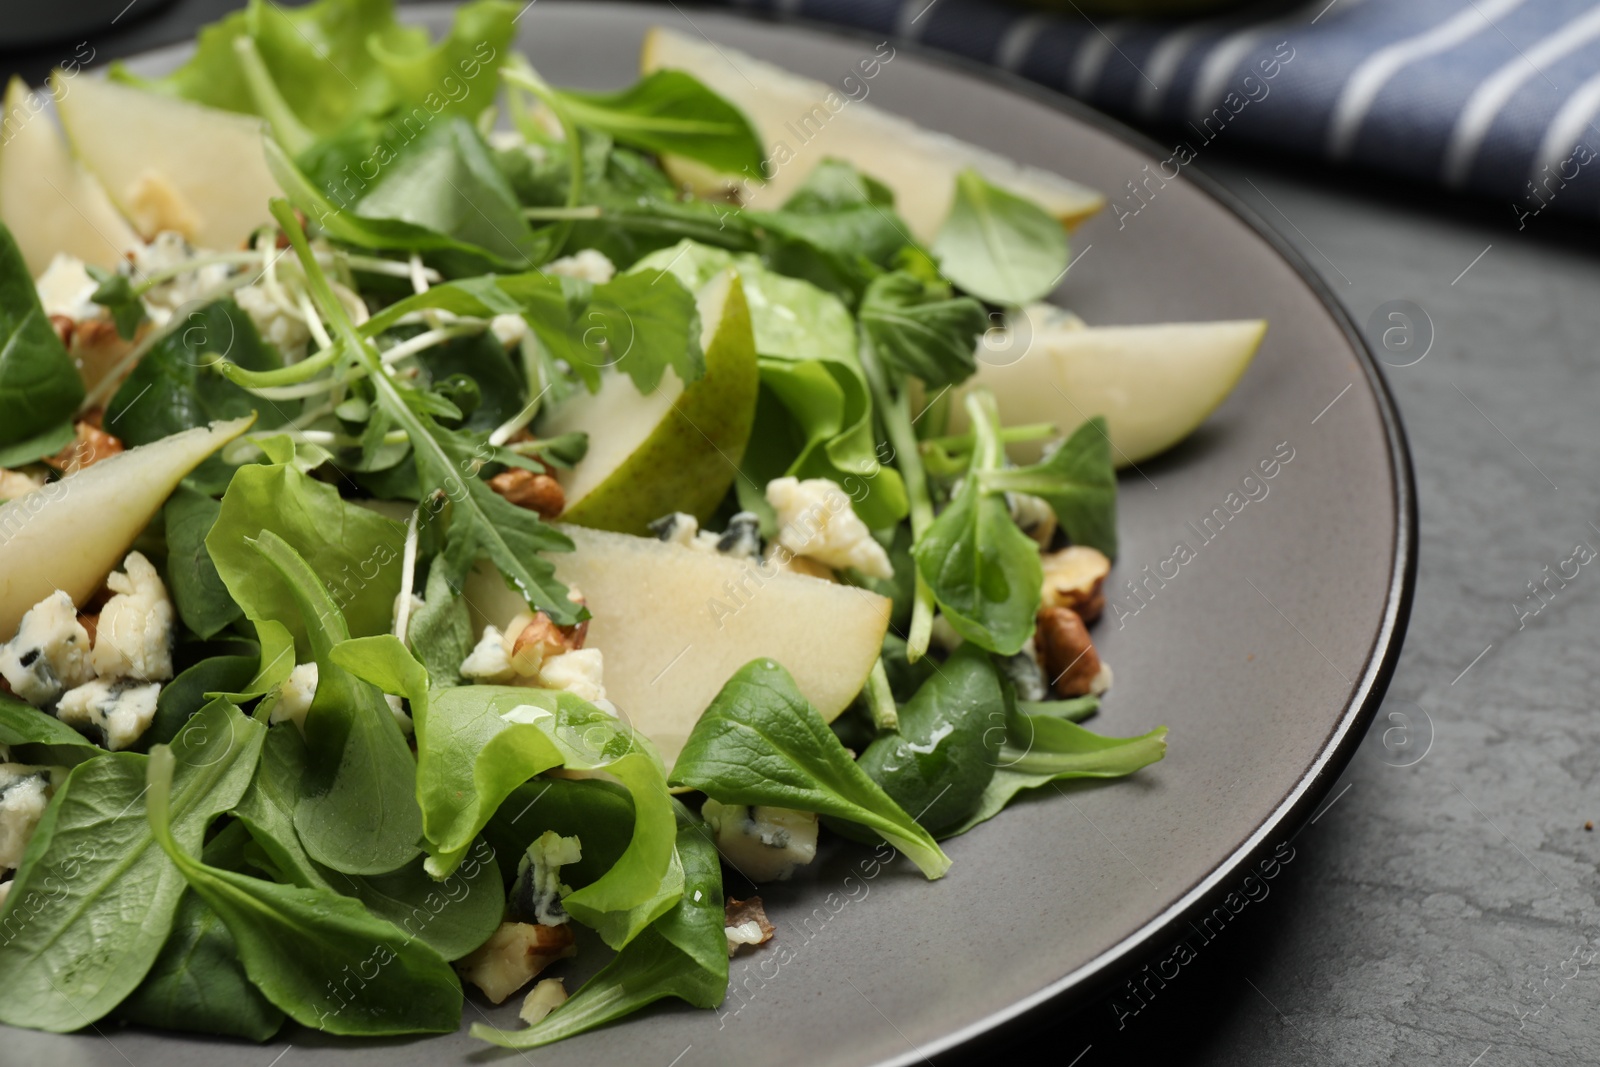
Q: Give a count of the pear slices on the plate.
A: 7